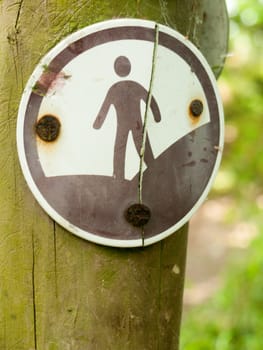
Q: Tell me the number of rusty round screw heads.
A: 3